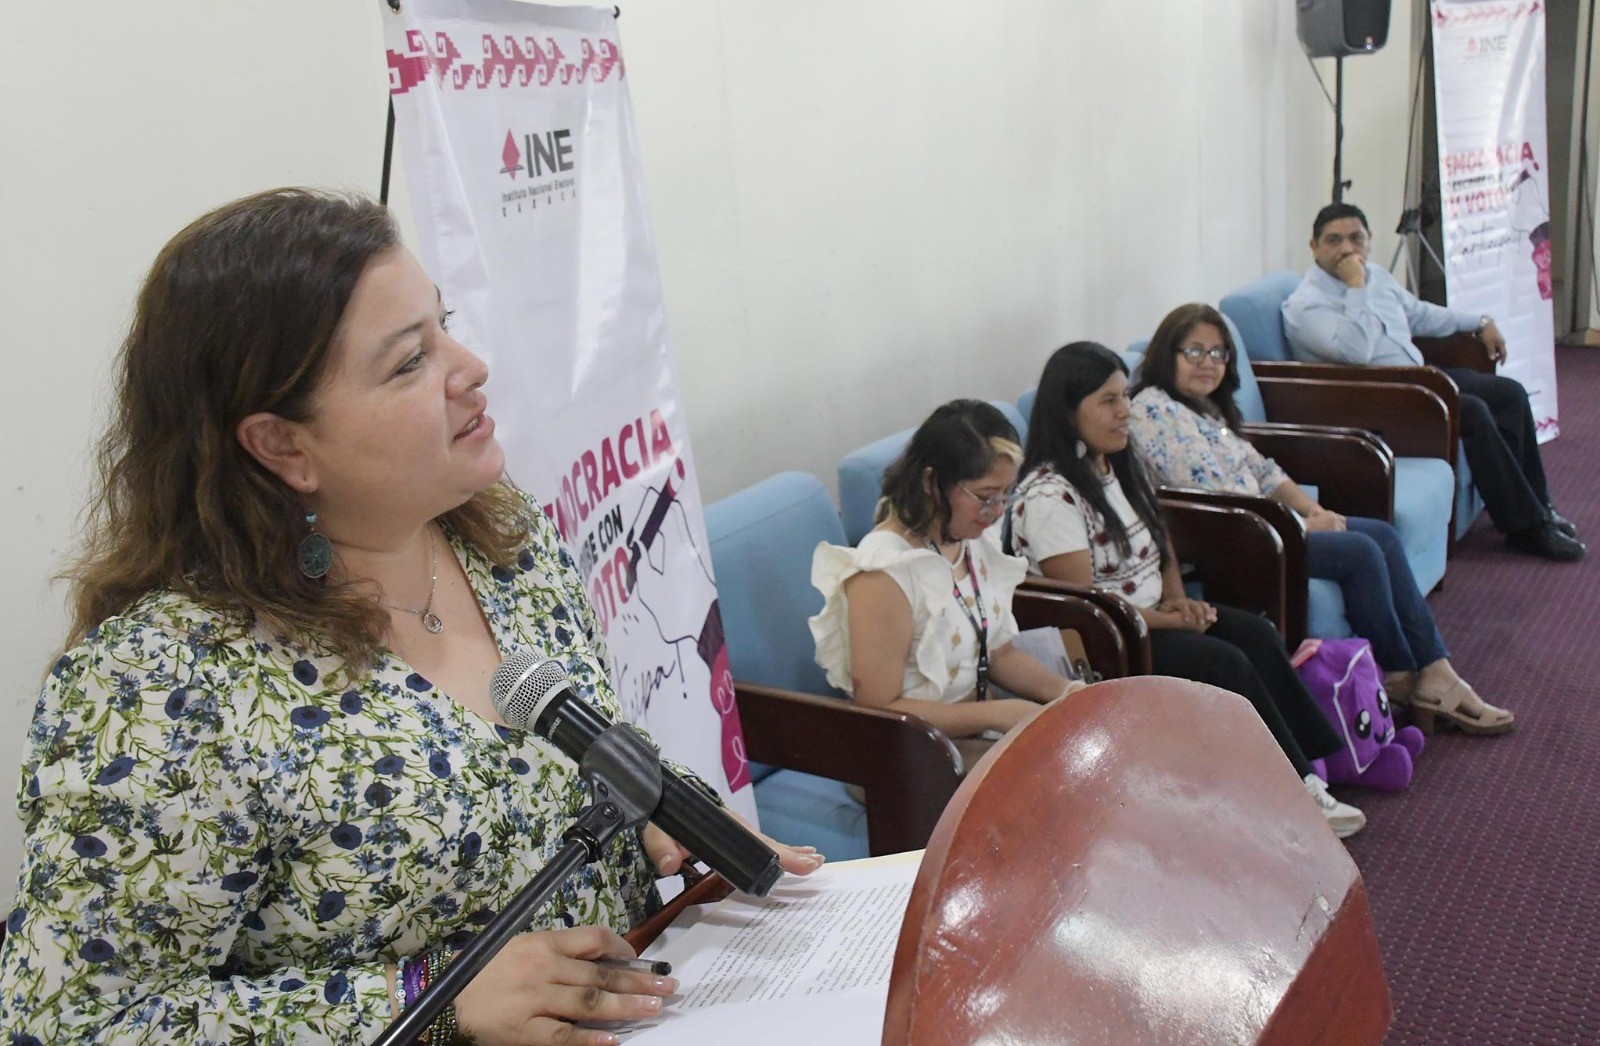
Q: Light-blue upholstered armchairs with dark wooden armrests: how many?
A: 5